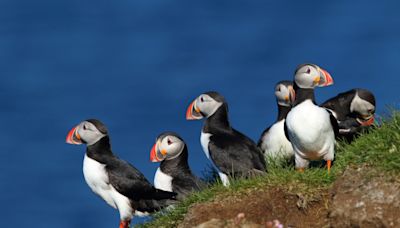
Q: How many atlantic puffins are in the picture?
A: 6